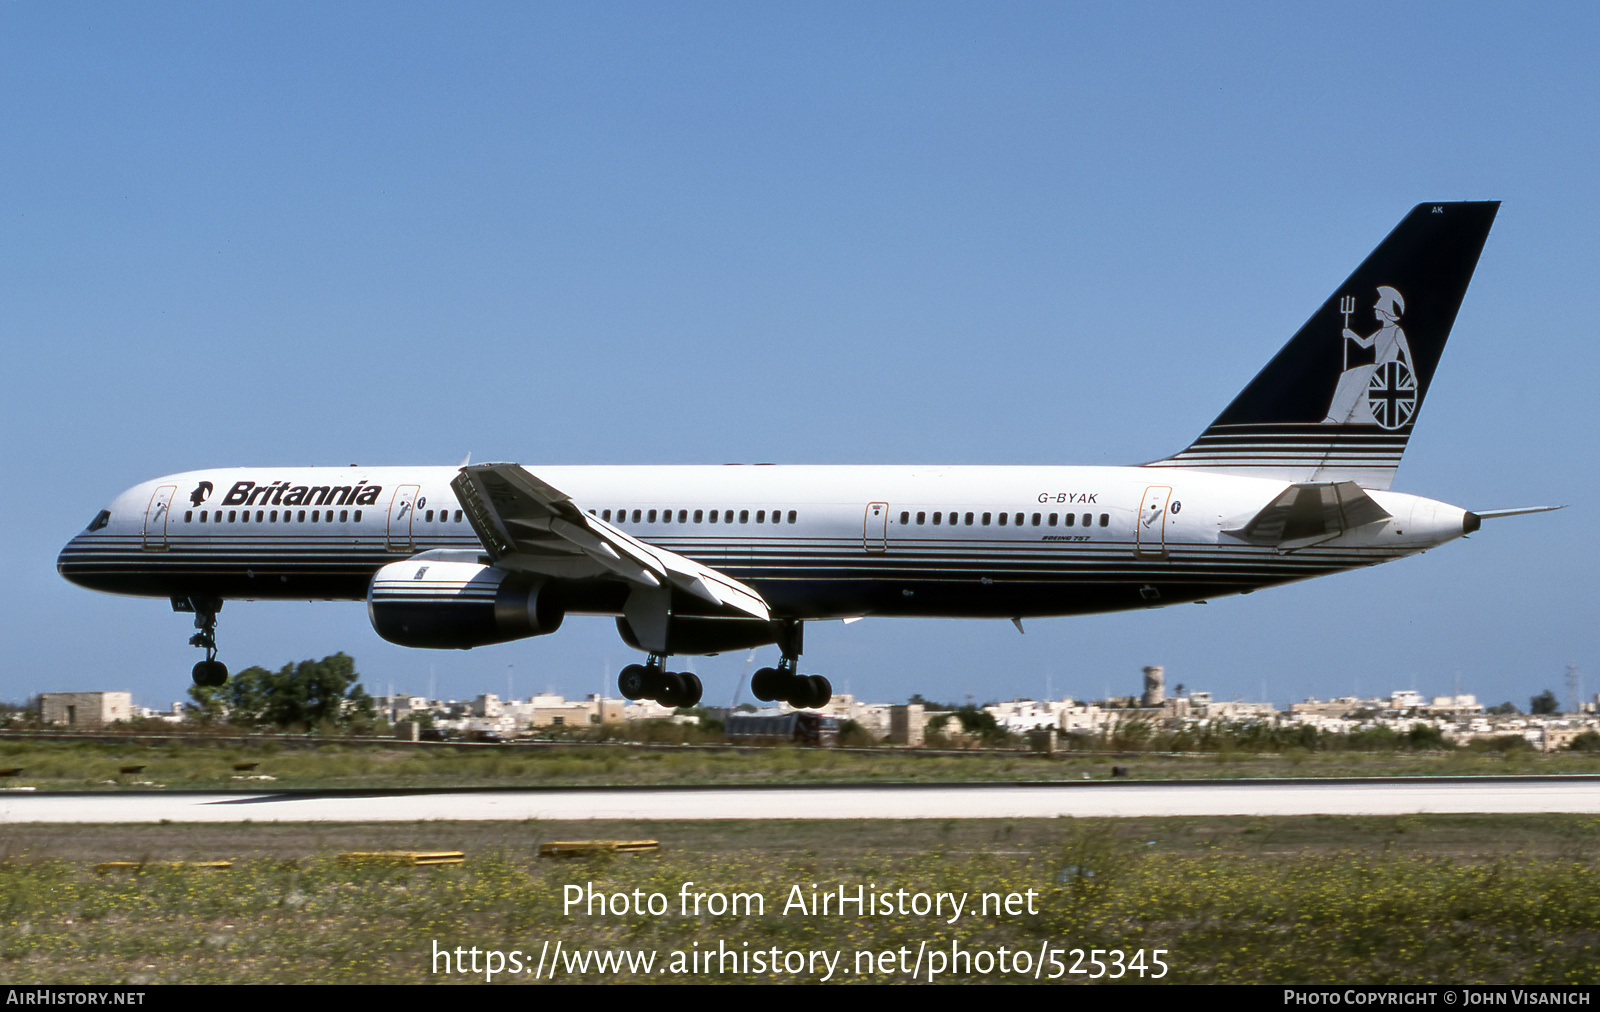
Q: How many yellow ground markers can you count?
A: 3